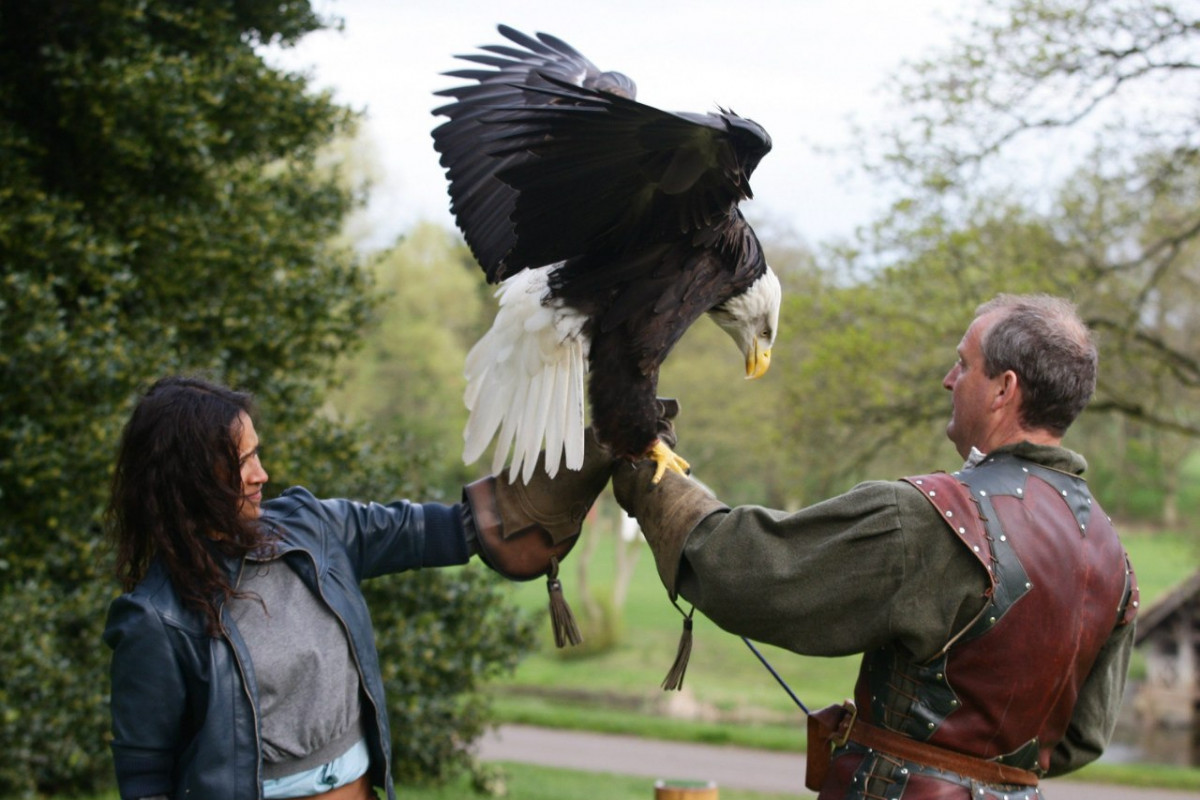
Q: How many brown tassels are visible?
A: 2